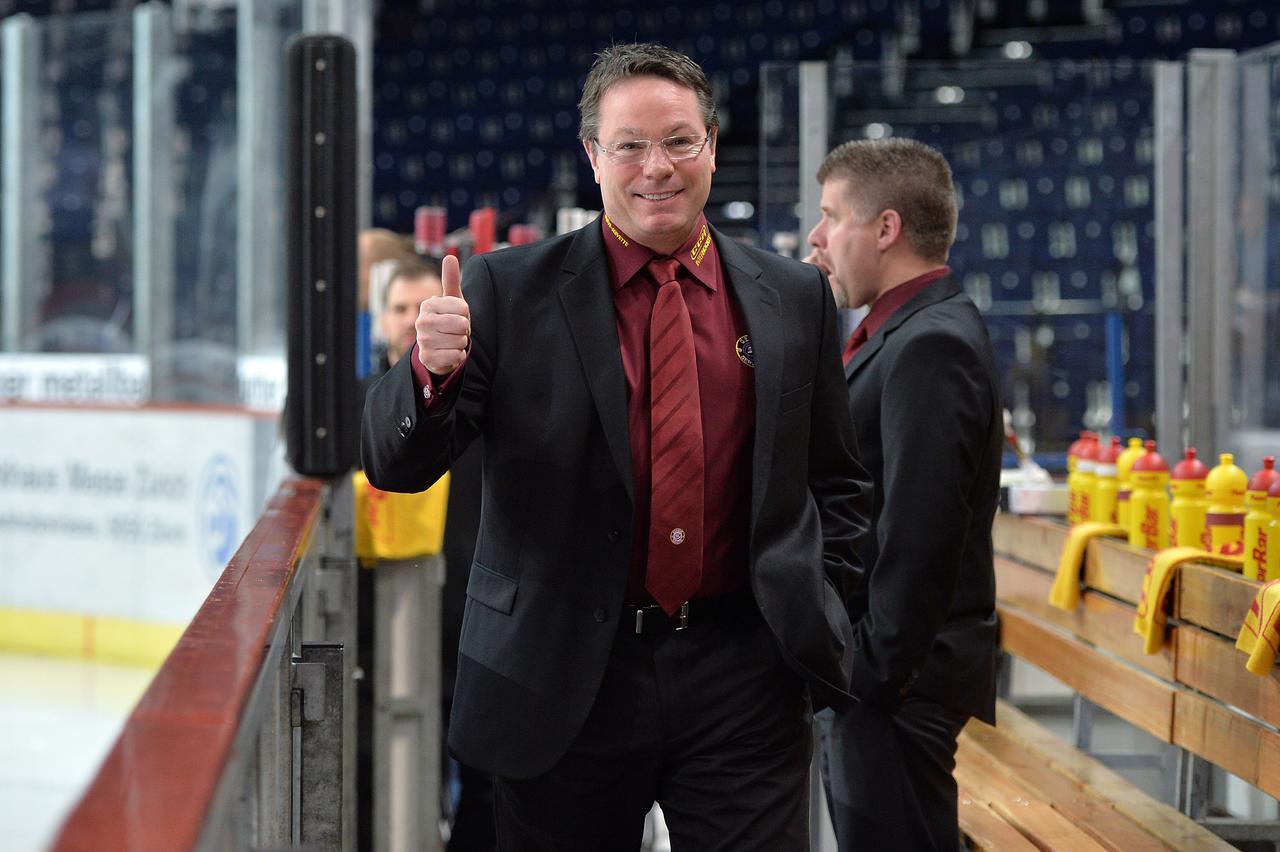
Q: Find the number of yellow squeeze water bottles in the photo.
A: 9